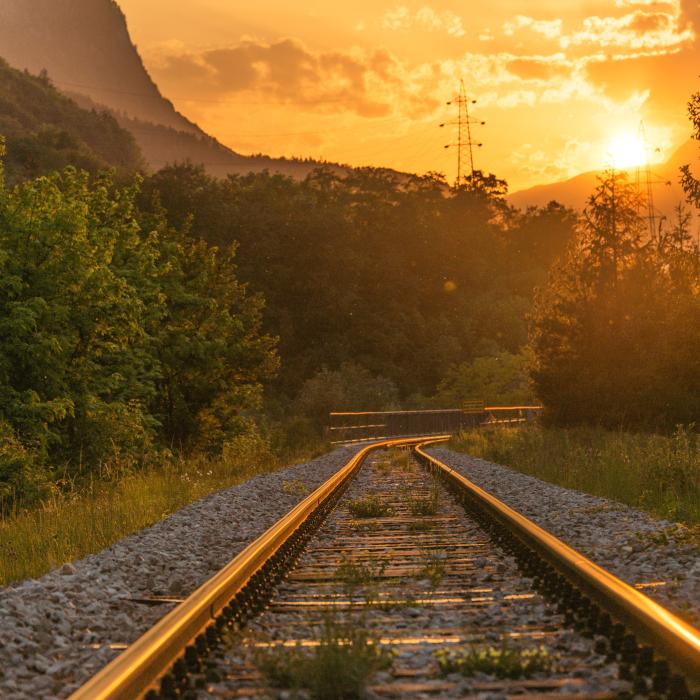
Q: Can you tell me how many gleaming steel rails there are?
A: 2